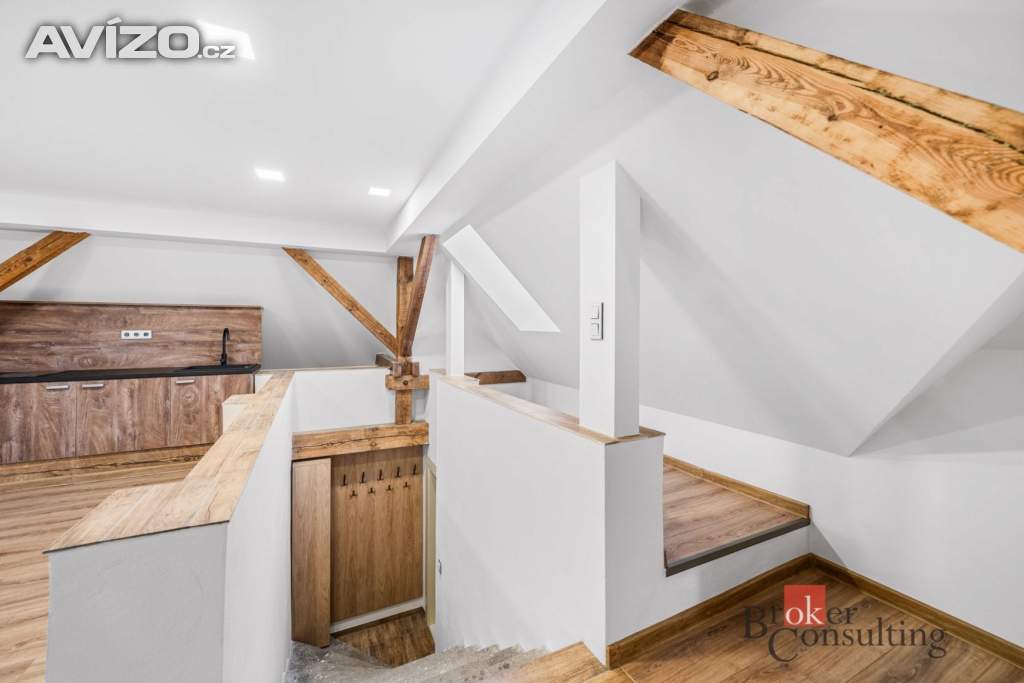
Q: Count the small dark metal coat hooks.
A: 9